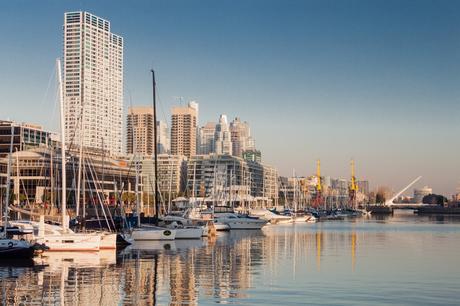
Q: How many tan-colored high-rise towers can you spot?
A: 2